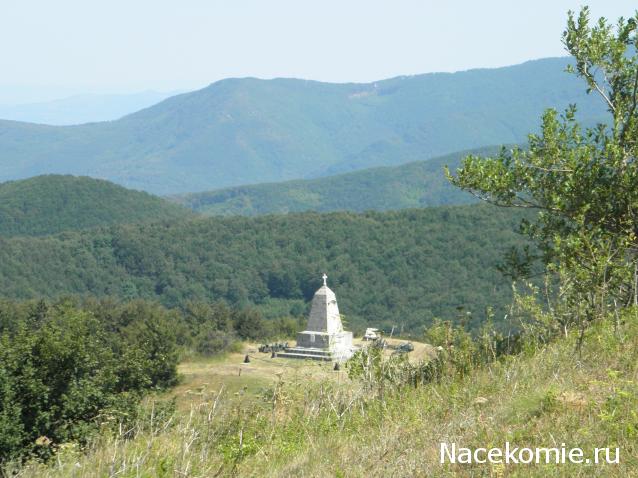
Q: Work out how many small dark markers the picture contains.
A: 3